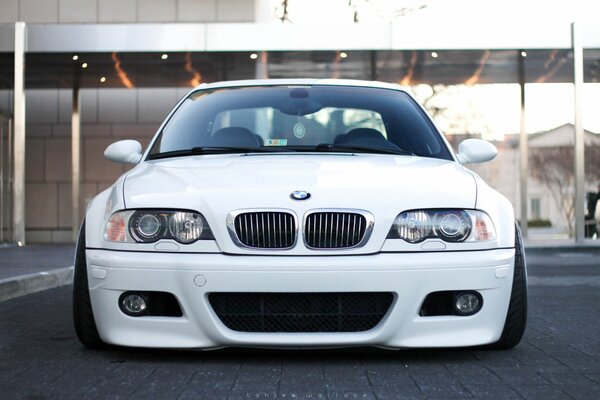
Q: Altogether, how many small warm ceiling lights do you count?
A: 8